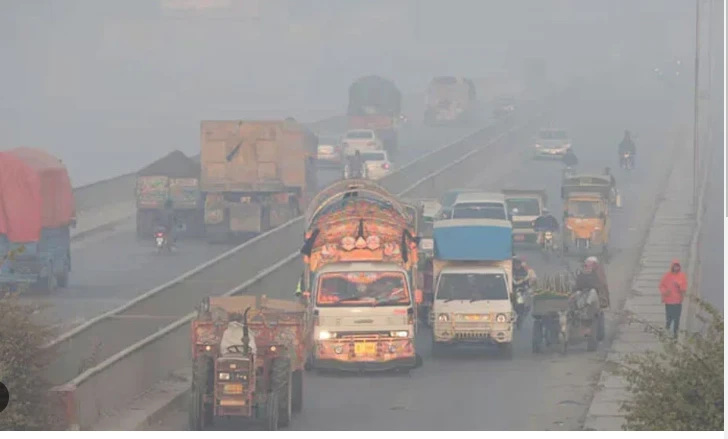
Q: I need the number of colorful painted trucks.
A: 1